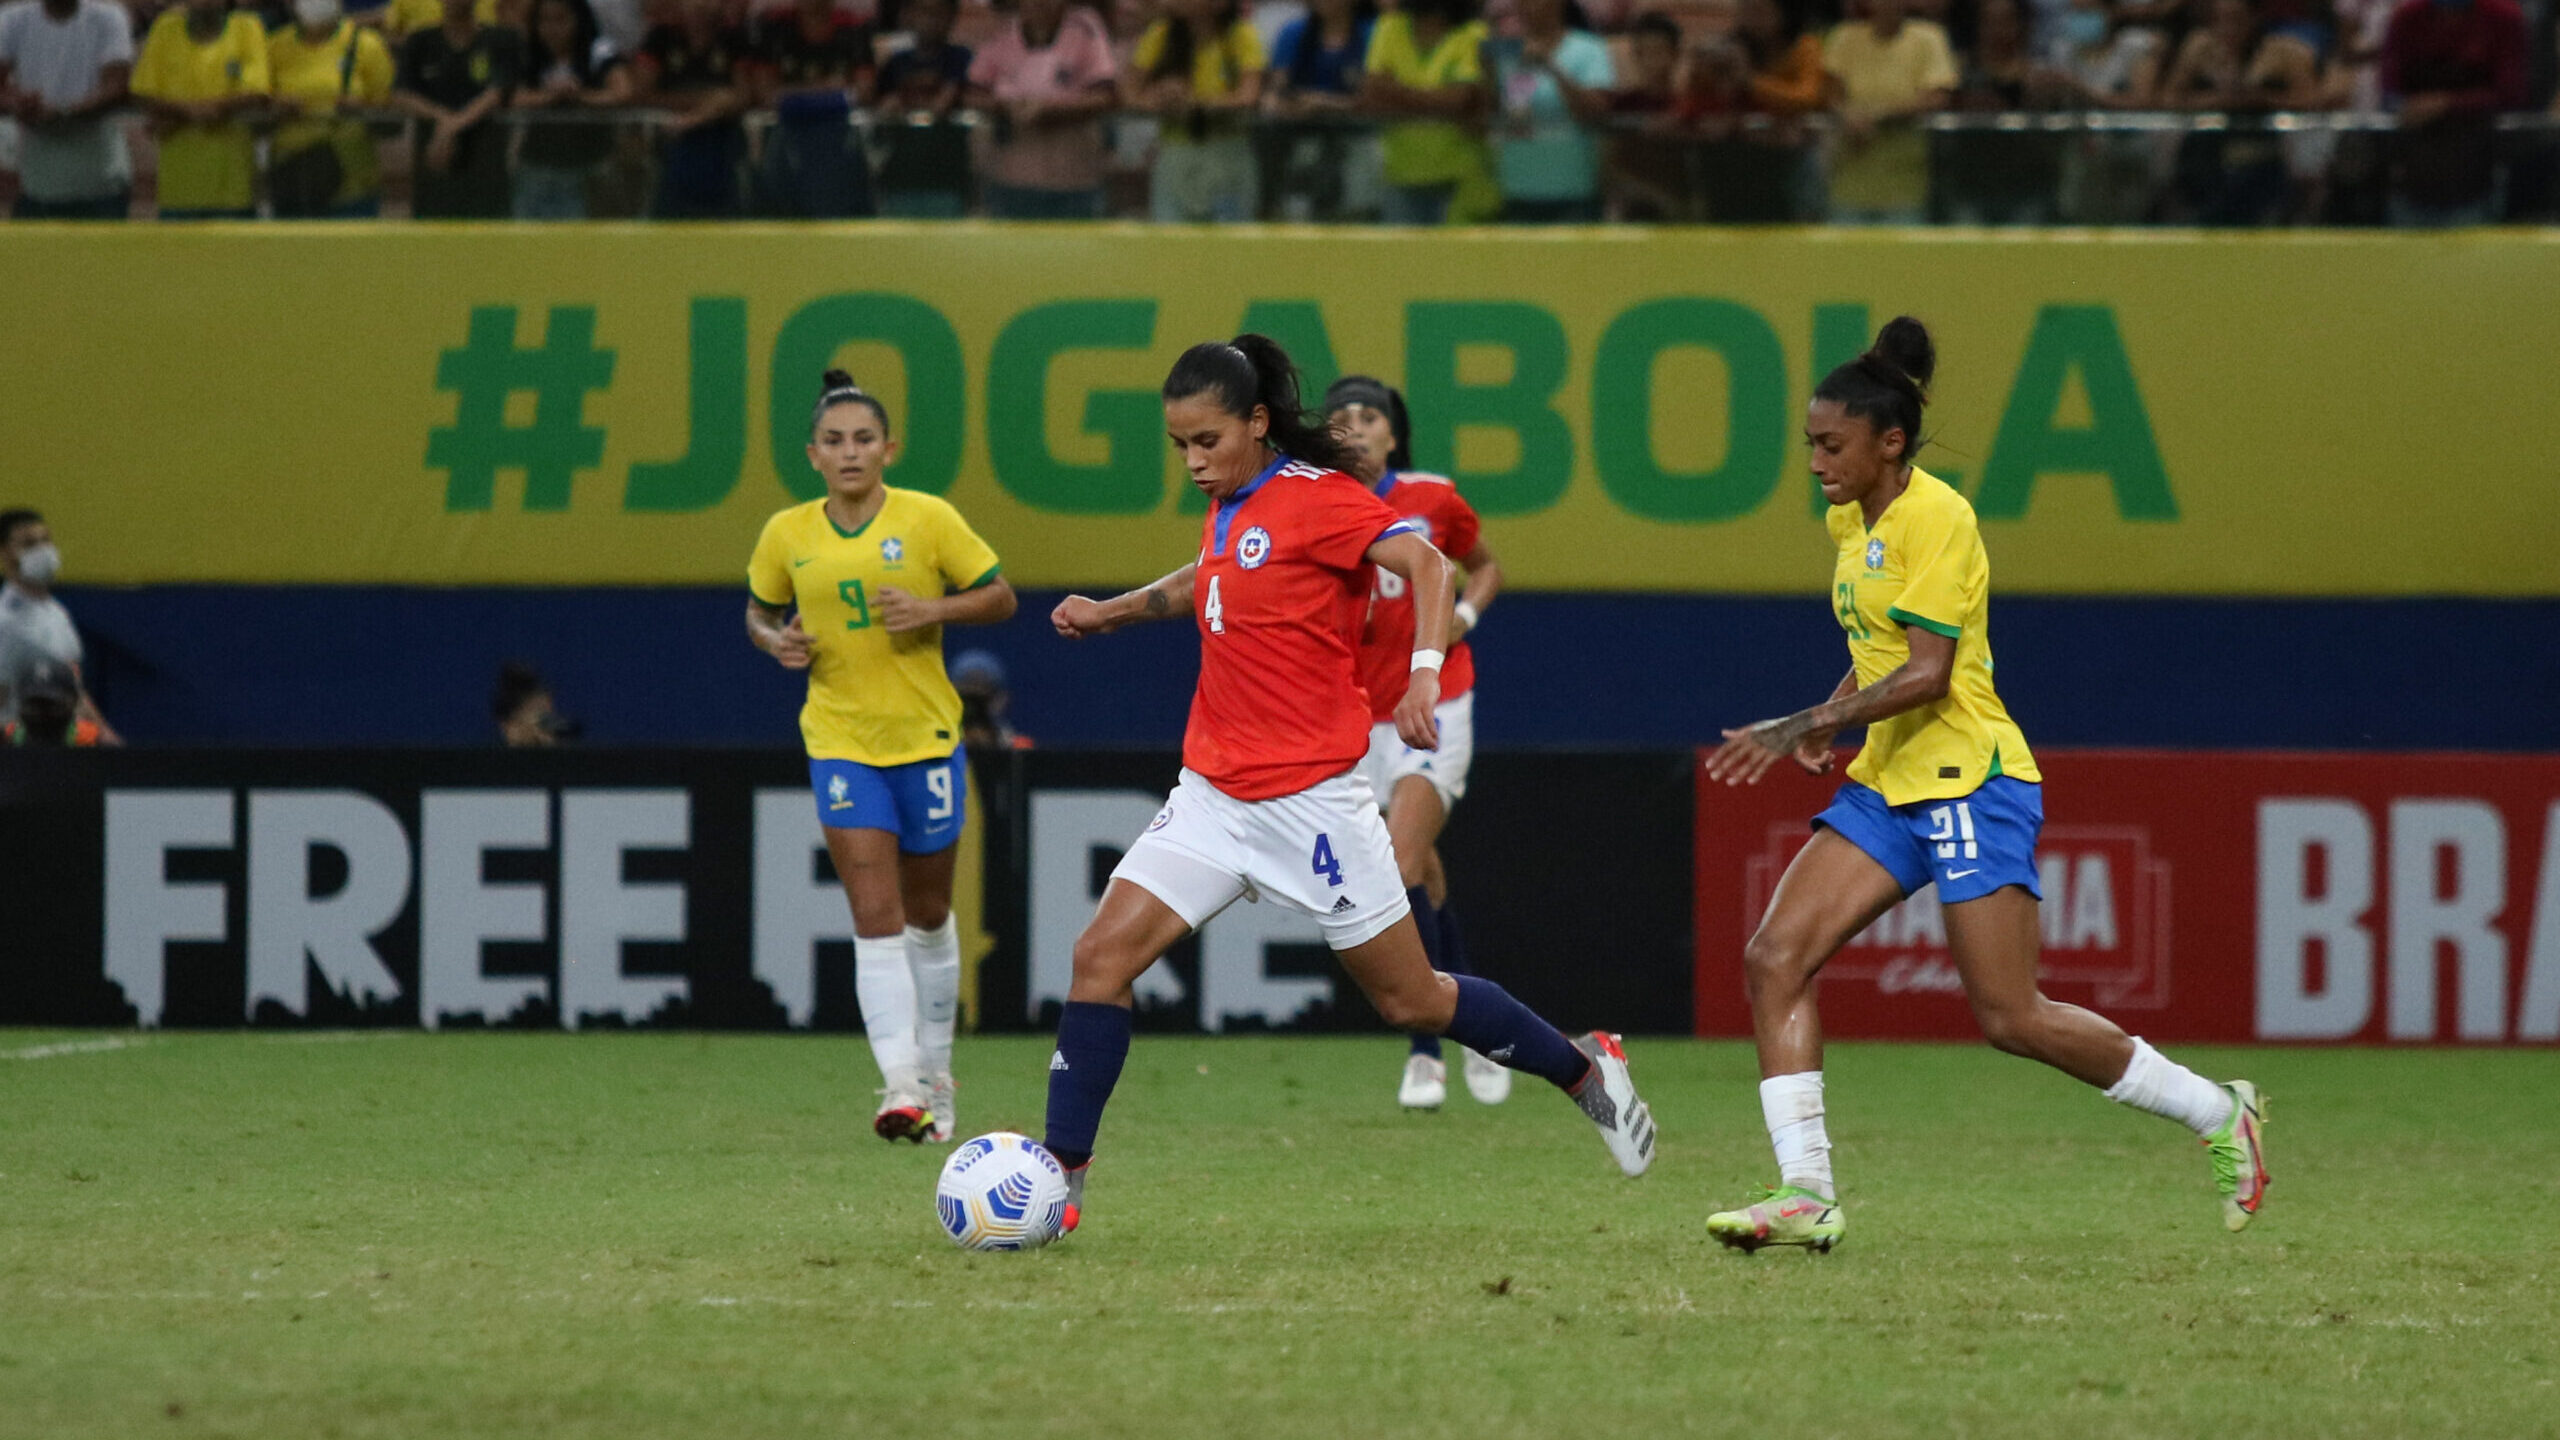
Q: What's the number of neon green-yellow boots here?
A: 2